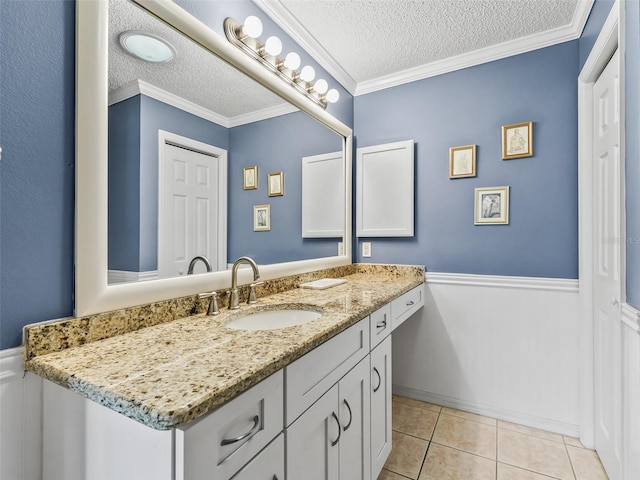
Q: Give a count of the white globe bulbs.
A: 6